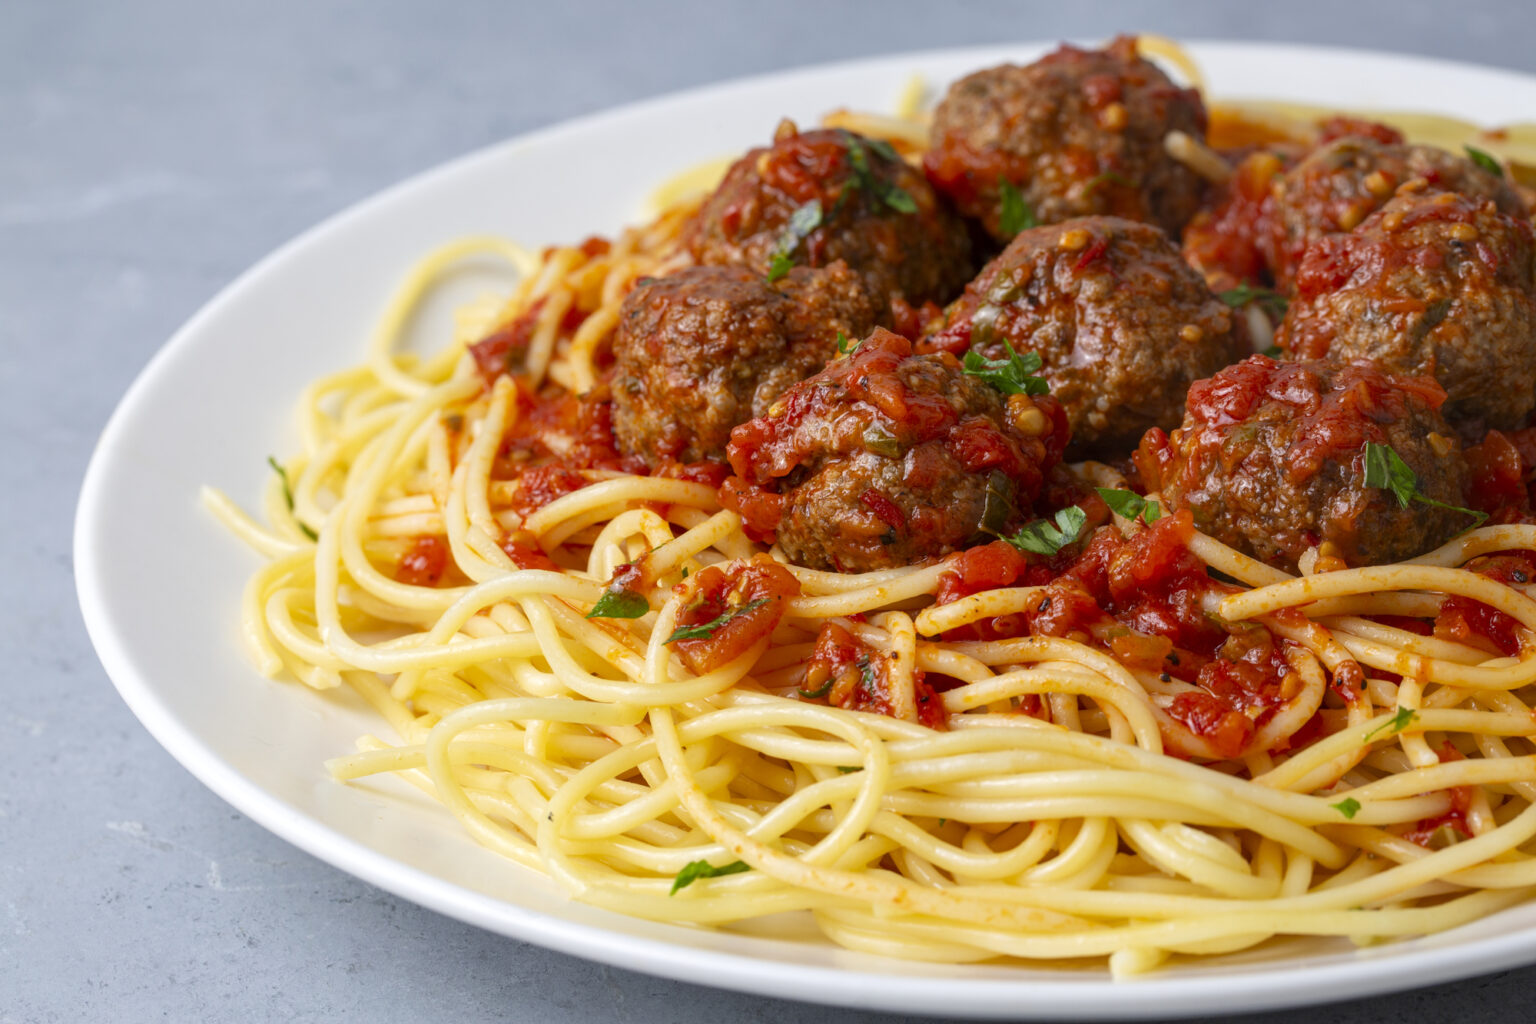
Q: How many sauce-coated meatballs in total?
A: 8